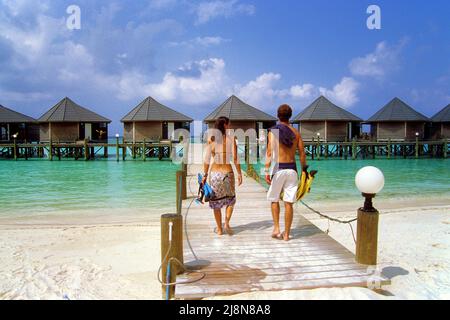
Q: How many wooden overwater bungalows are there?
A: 7